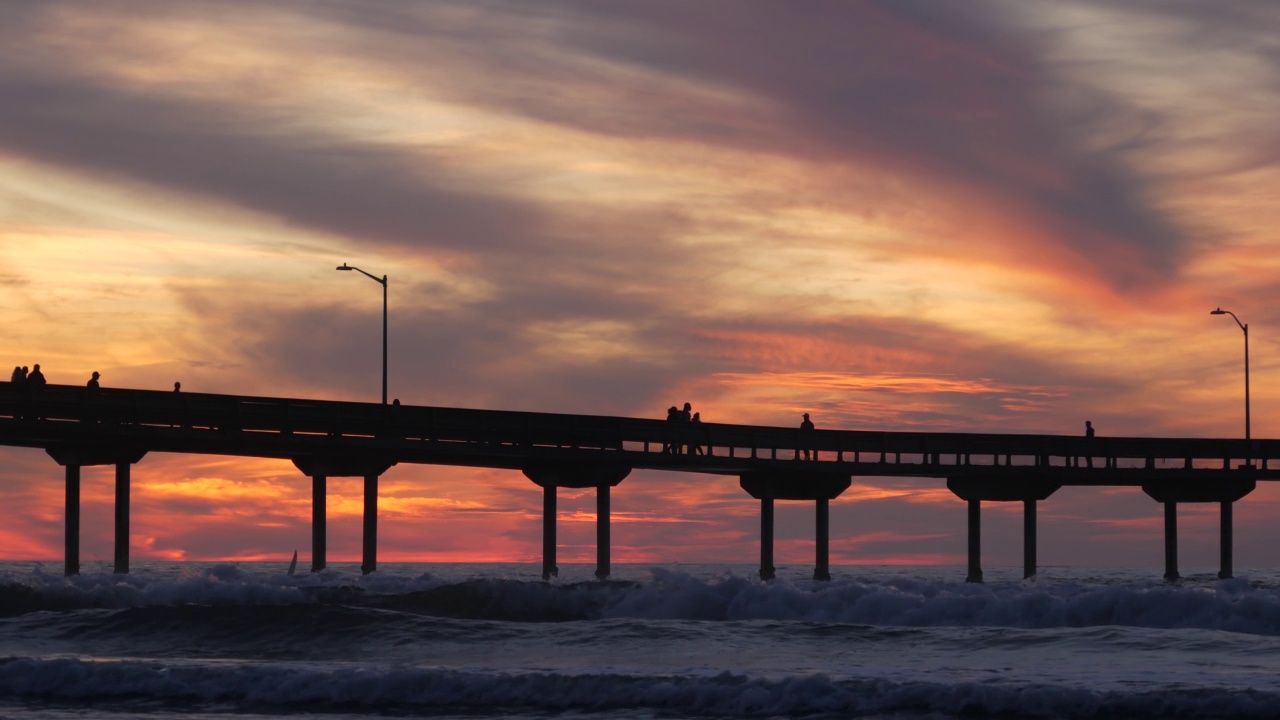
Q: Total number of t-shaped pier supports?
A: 6